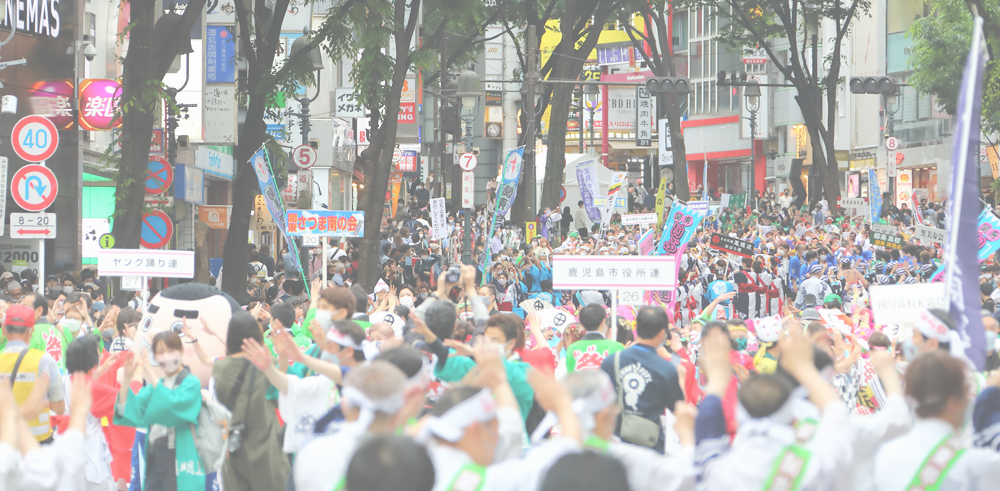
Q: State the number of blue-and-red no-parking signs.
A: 2